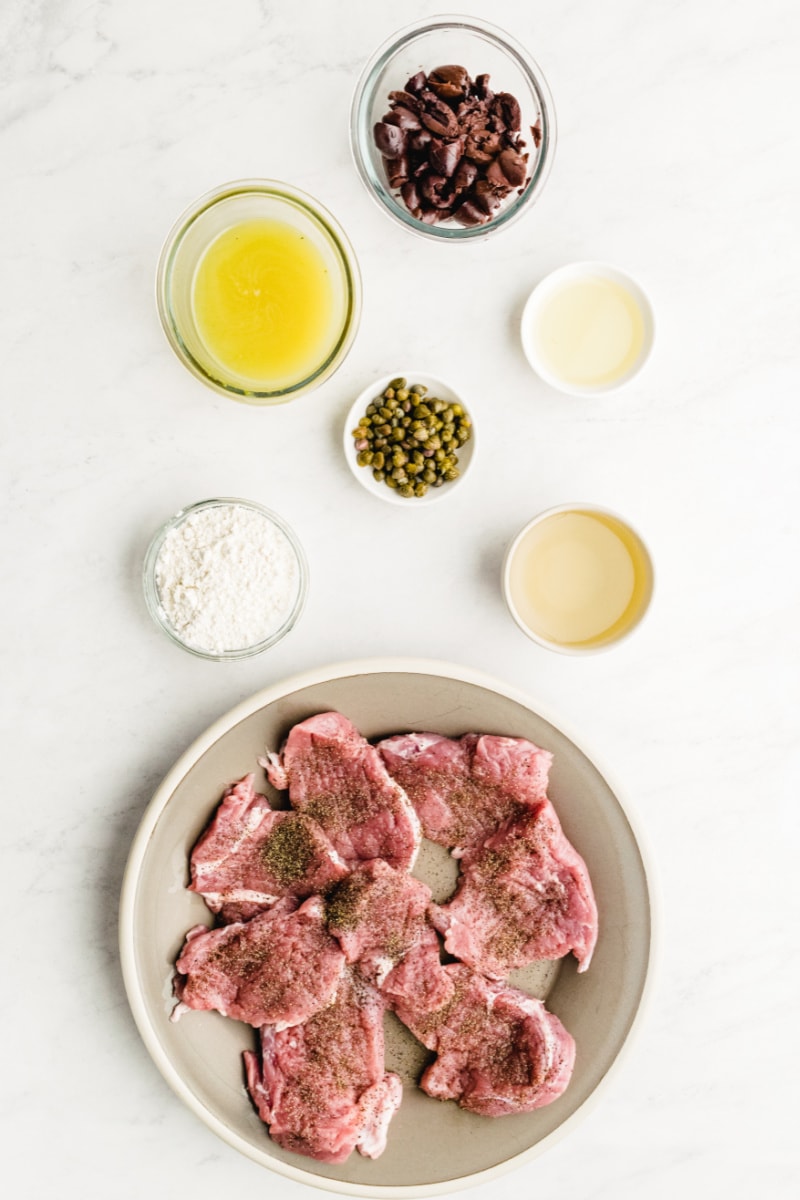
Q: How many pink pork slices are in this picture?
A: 8